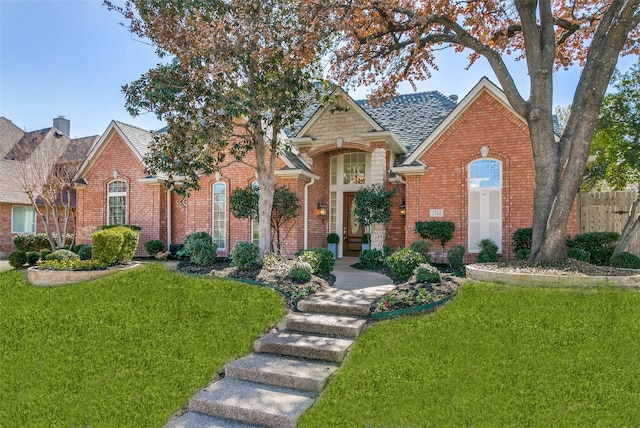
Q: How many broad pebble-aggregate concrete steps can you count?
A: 6